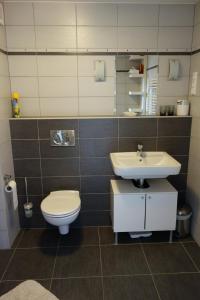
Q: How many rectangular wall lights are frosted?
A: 2